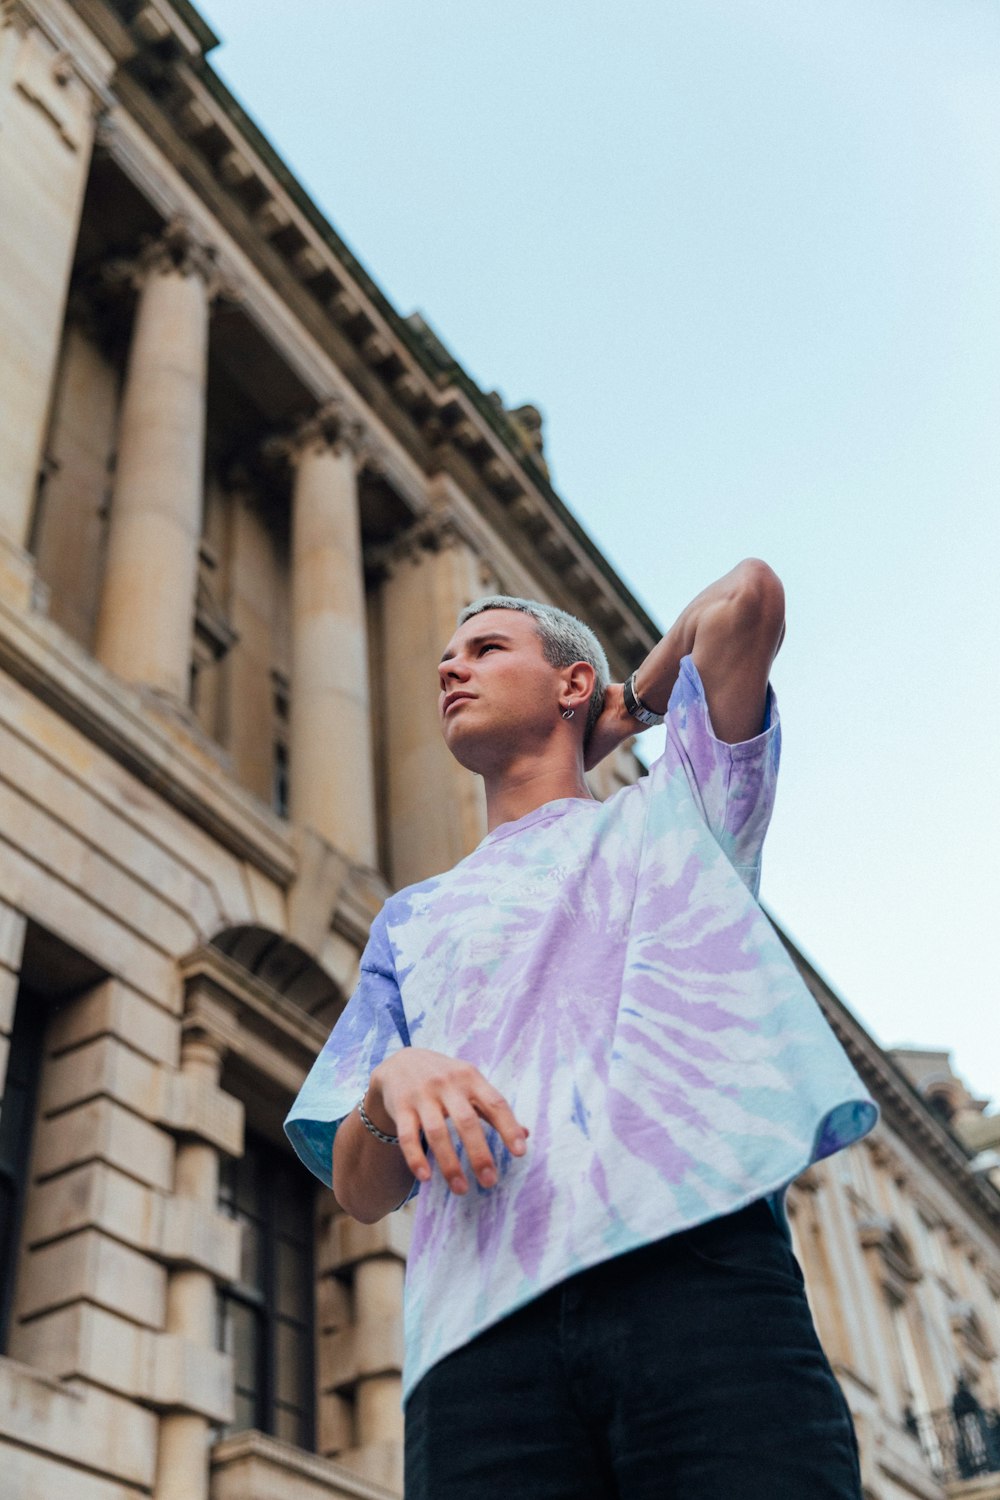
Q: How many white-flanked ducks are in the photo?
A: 0